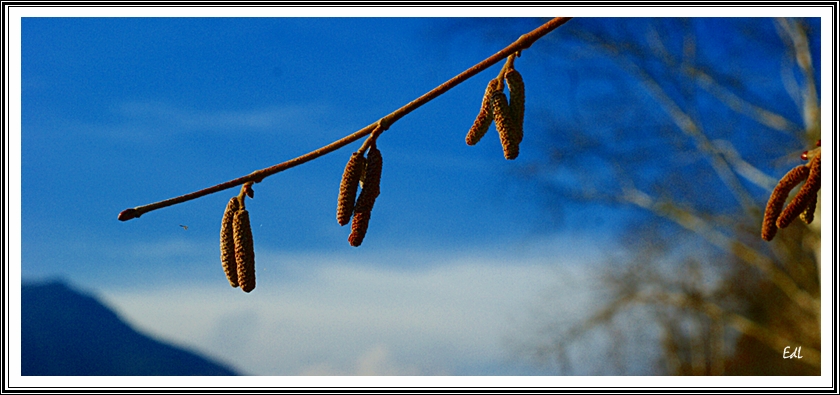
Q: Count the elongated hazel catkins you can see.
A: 10